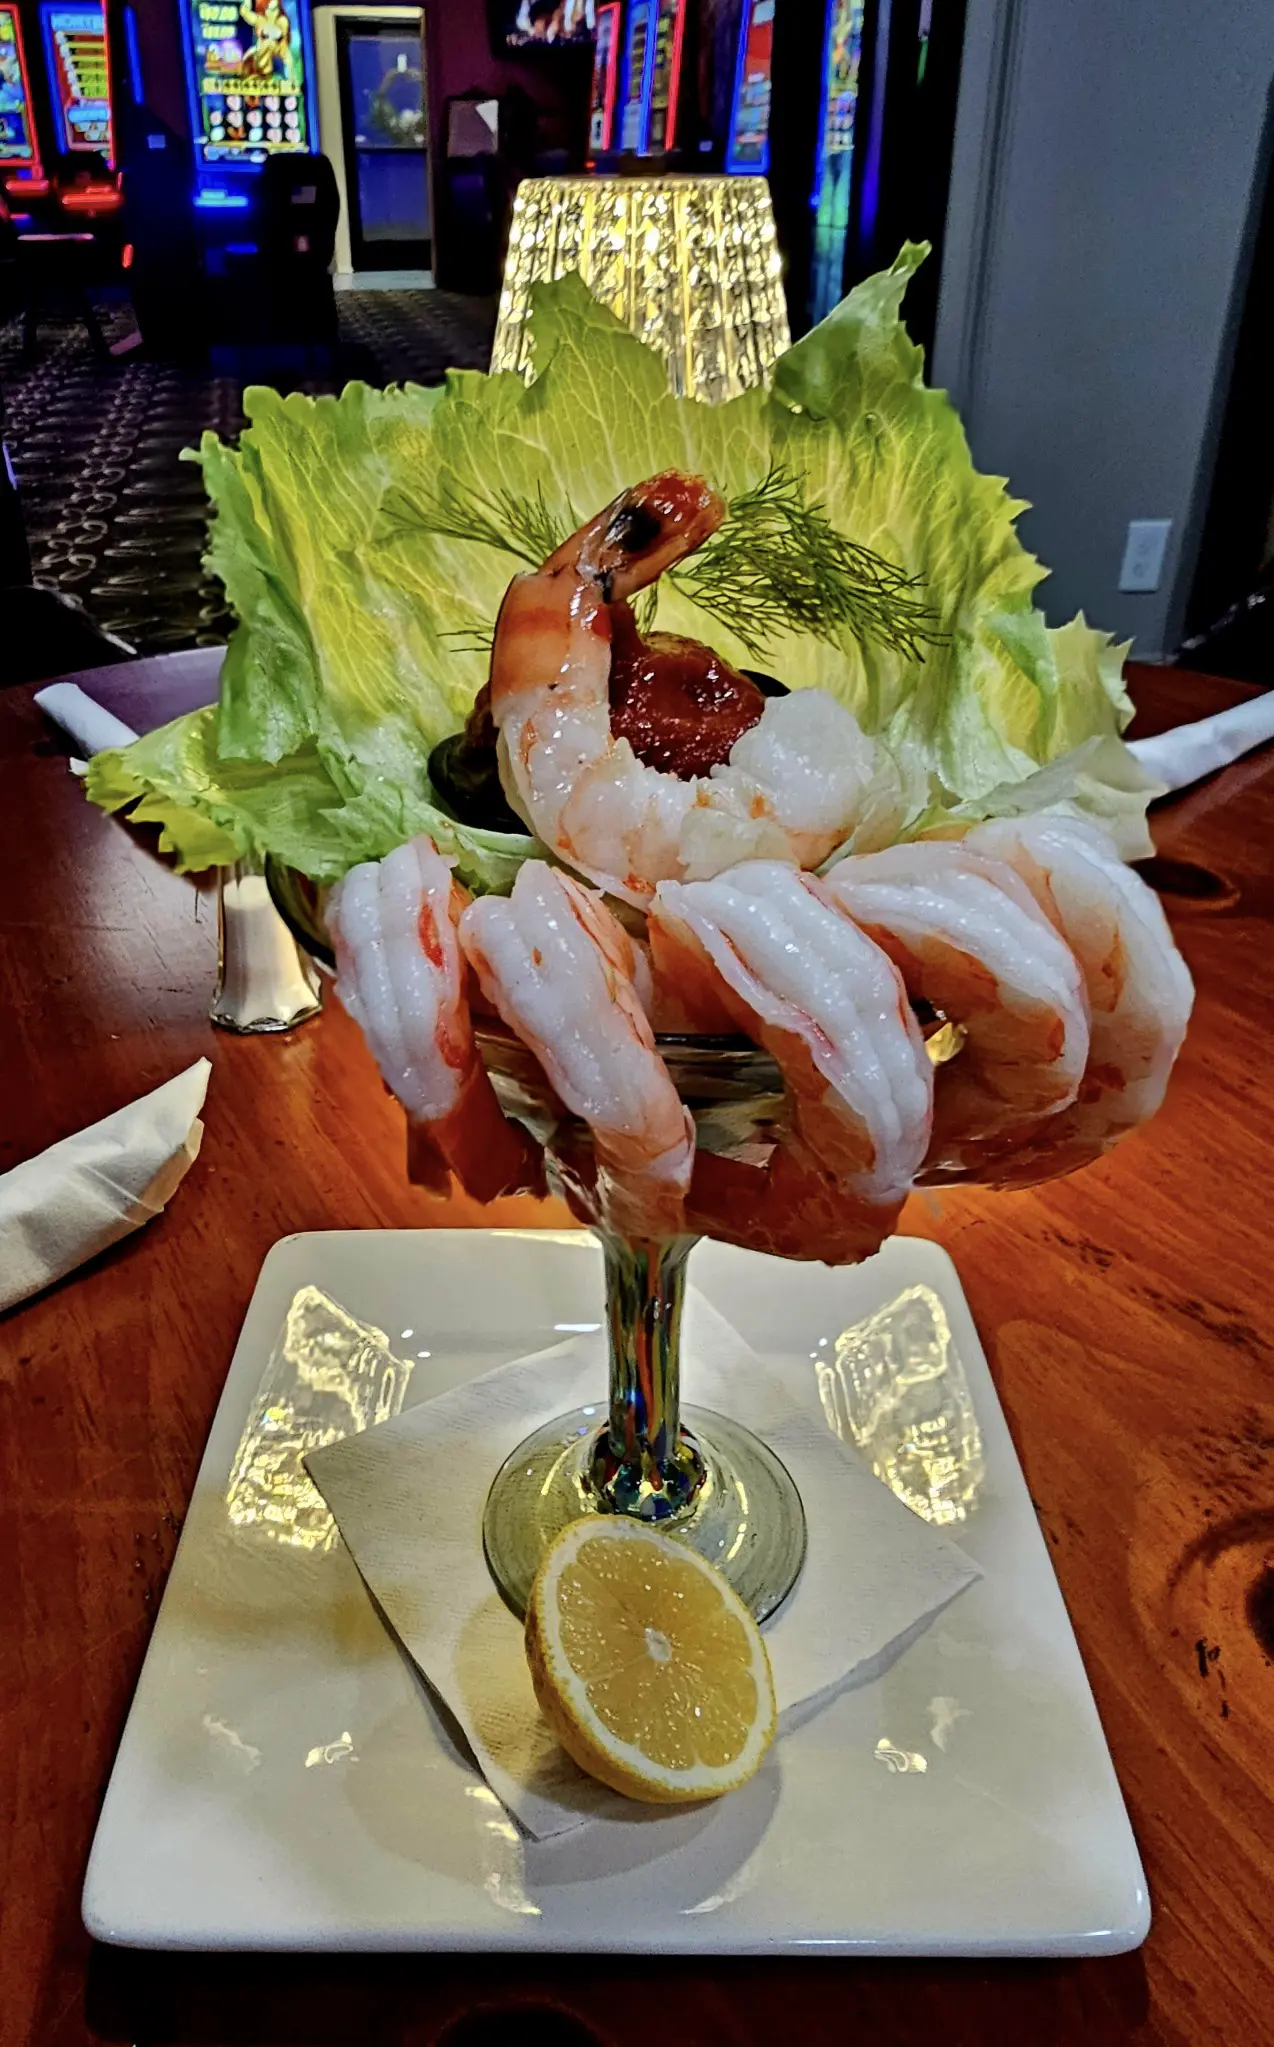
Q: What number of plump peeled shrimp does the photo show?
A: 6